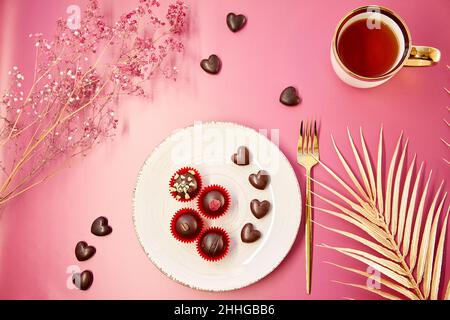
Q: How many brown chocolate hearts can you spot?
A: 10